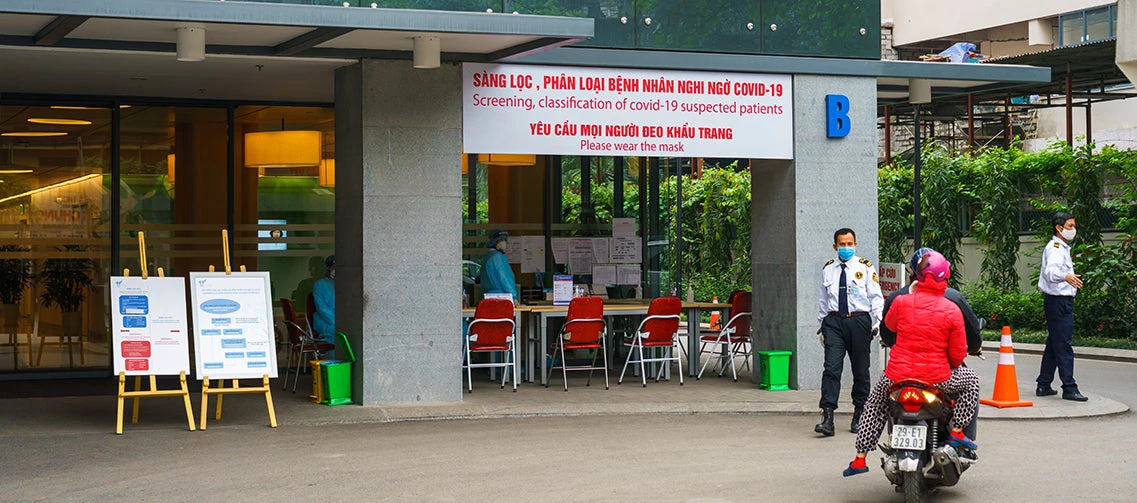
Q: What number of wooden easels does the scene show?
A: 2